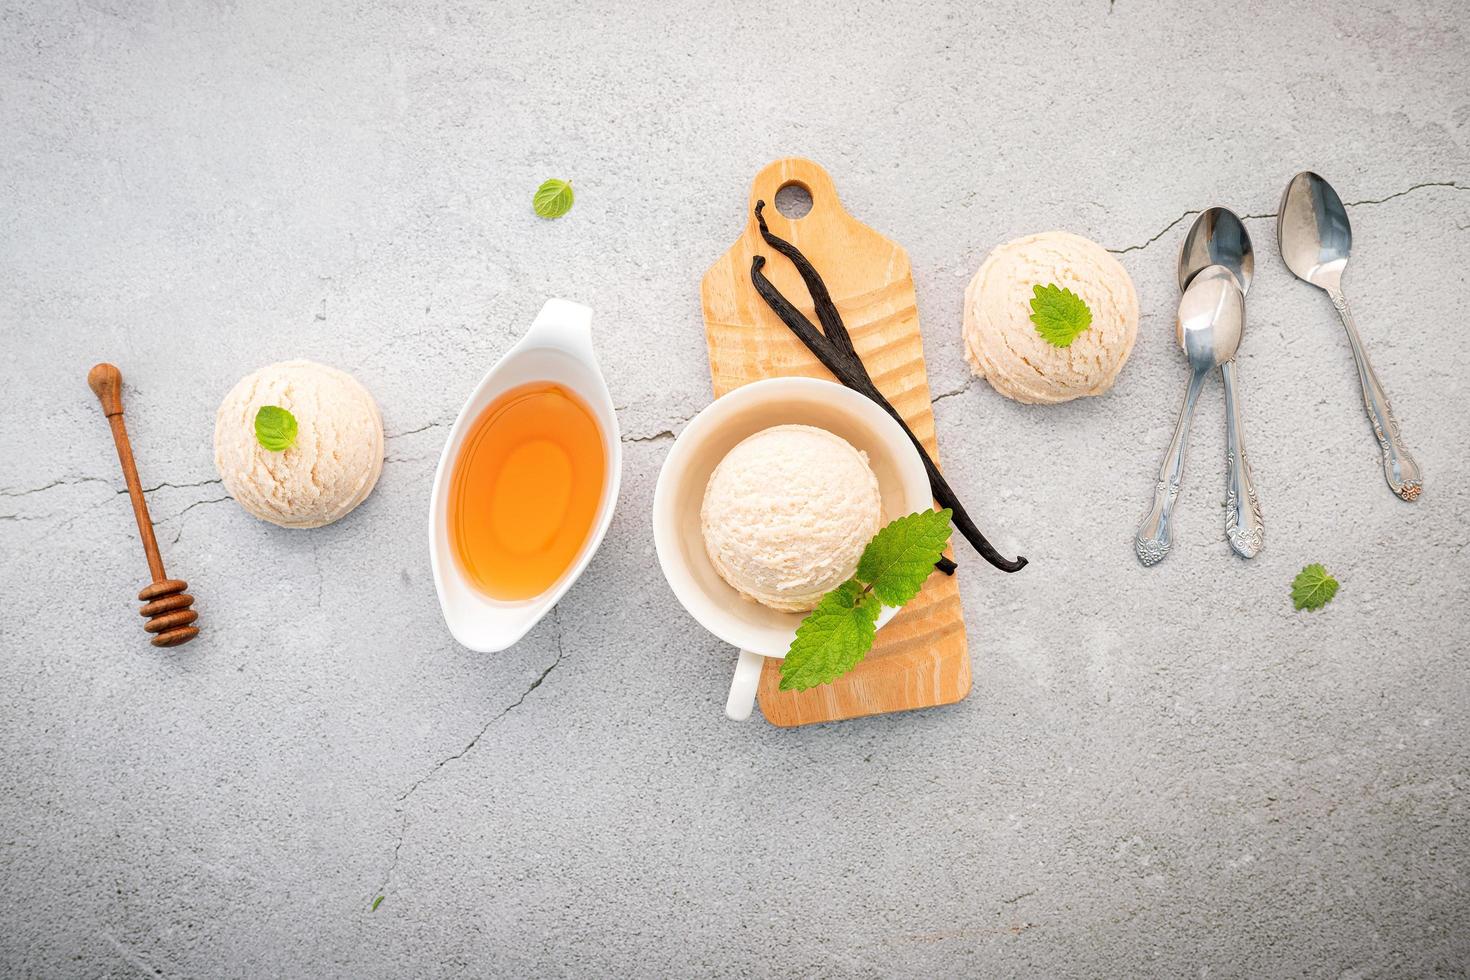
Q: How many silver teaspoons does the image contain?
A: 3